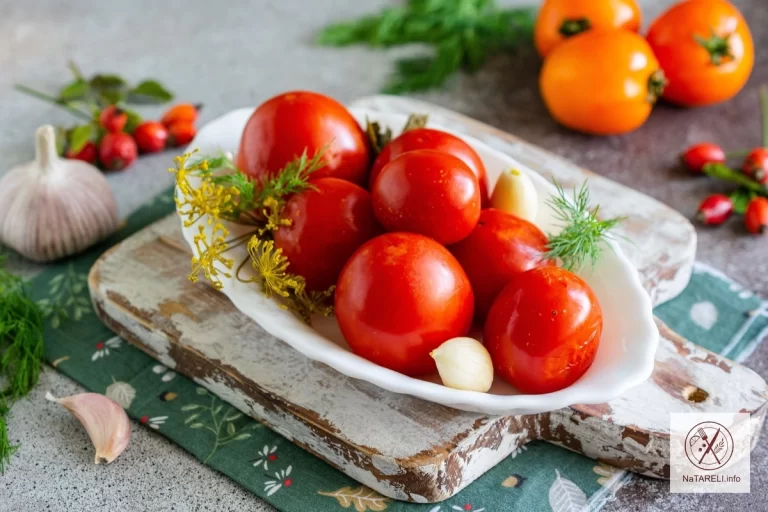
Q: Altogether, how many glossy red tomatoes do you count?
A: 7